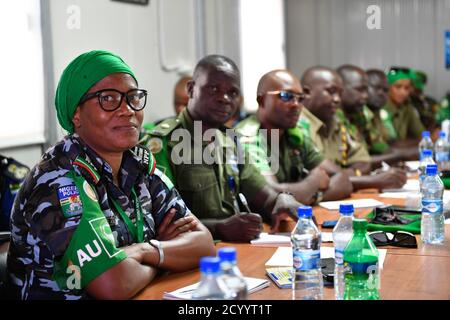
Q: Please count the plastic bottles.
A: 9